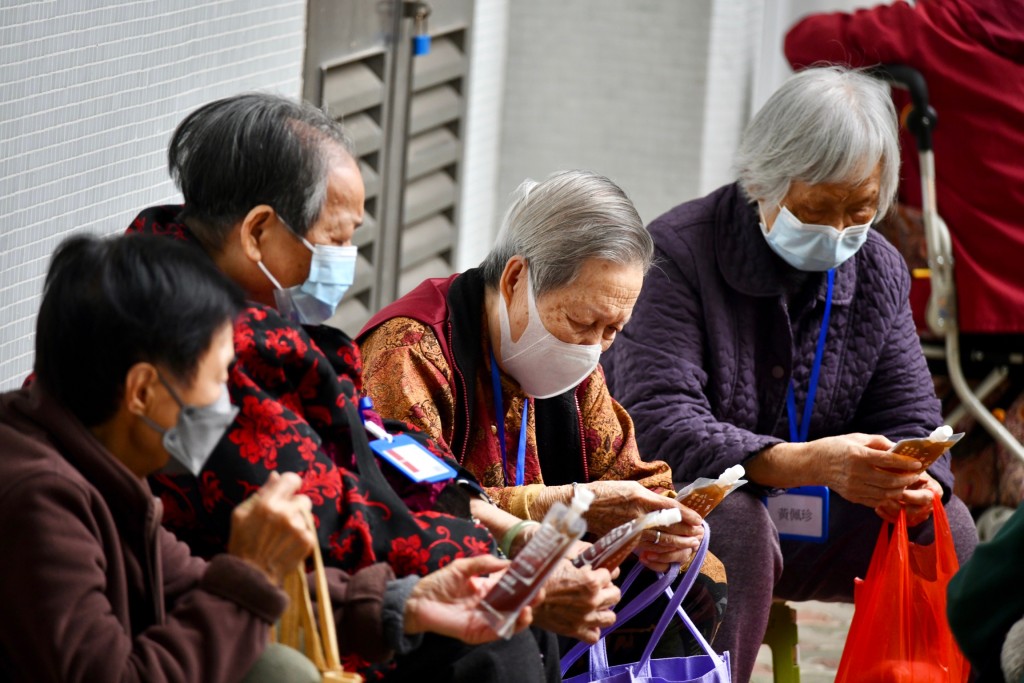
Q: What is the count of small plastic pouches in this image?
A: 4